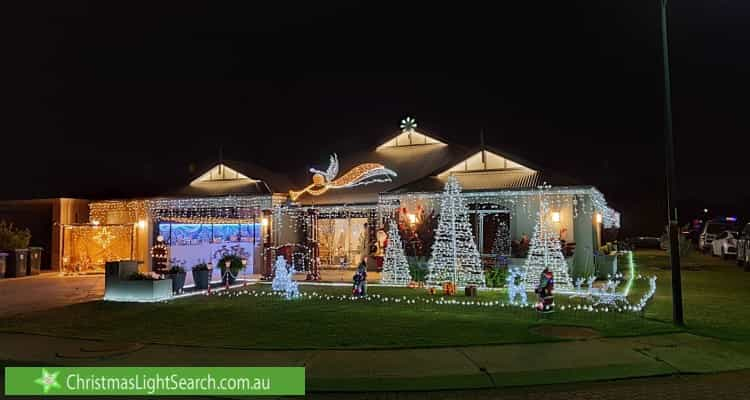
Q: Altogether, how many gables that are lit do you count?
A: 3